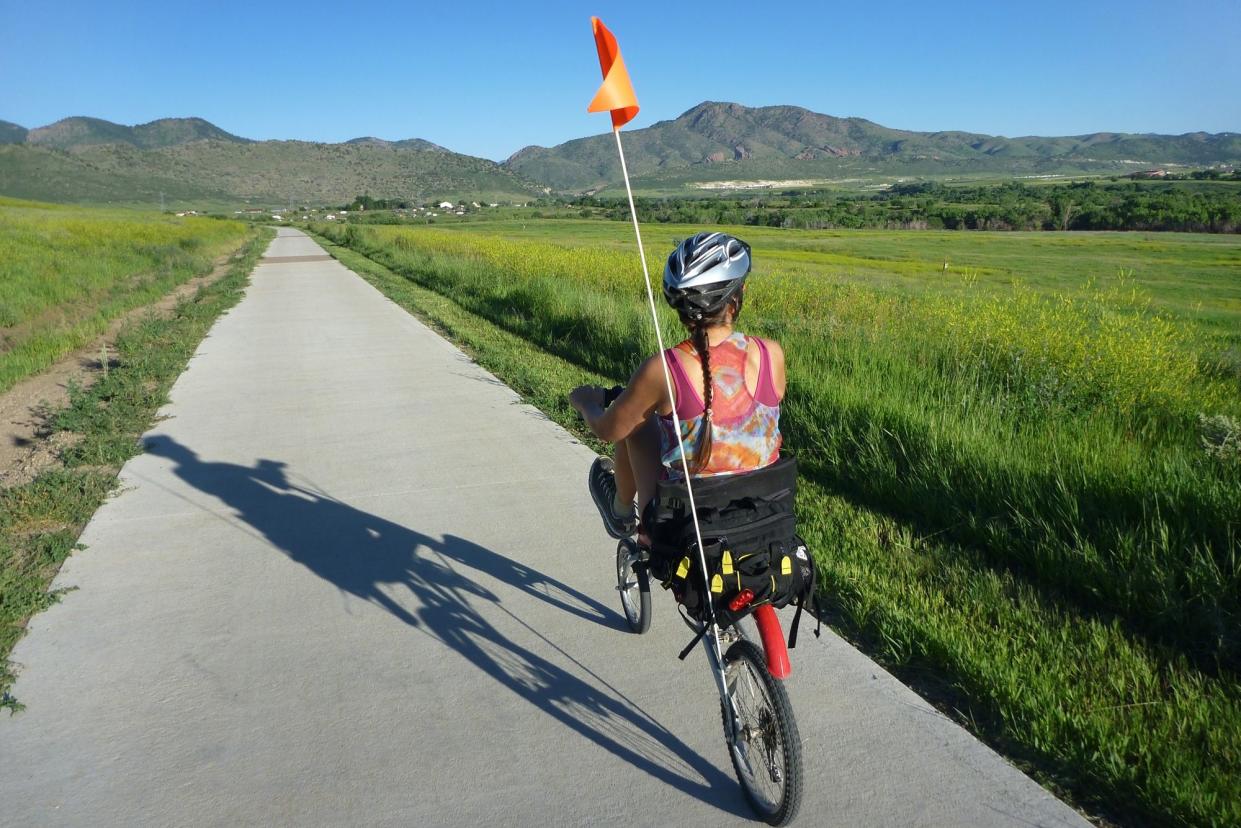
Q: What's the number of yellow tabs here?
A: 4